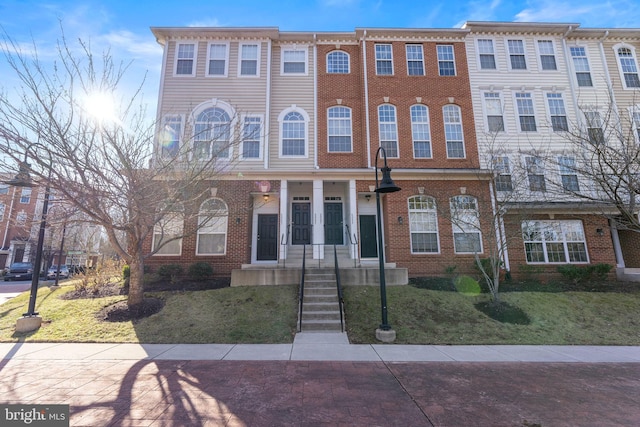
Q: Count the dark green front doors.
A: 2